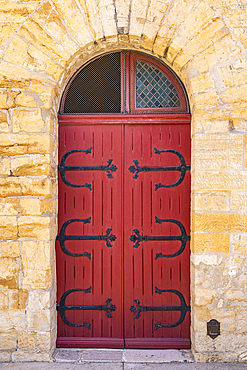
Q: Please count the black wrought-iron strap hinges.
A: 6